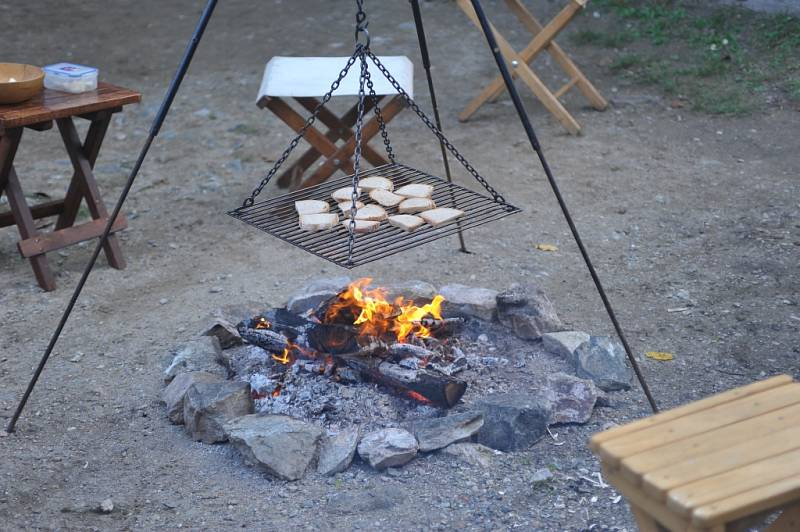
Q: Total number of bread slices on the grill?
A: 12